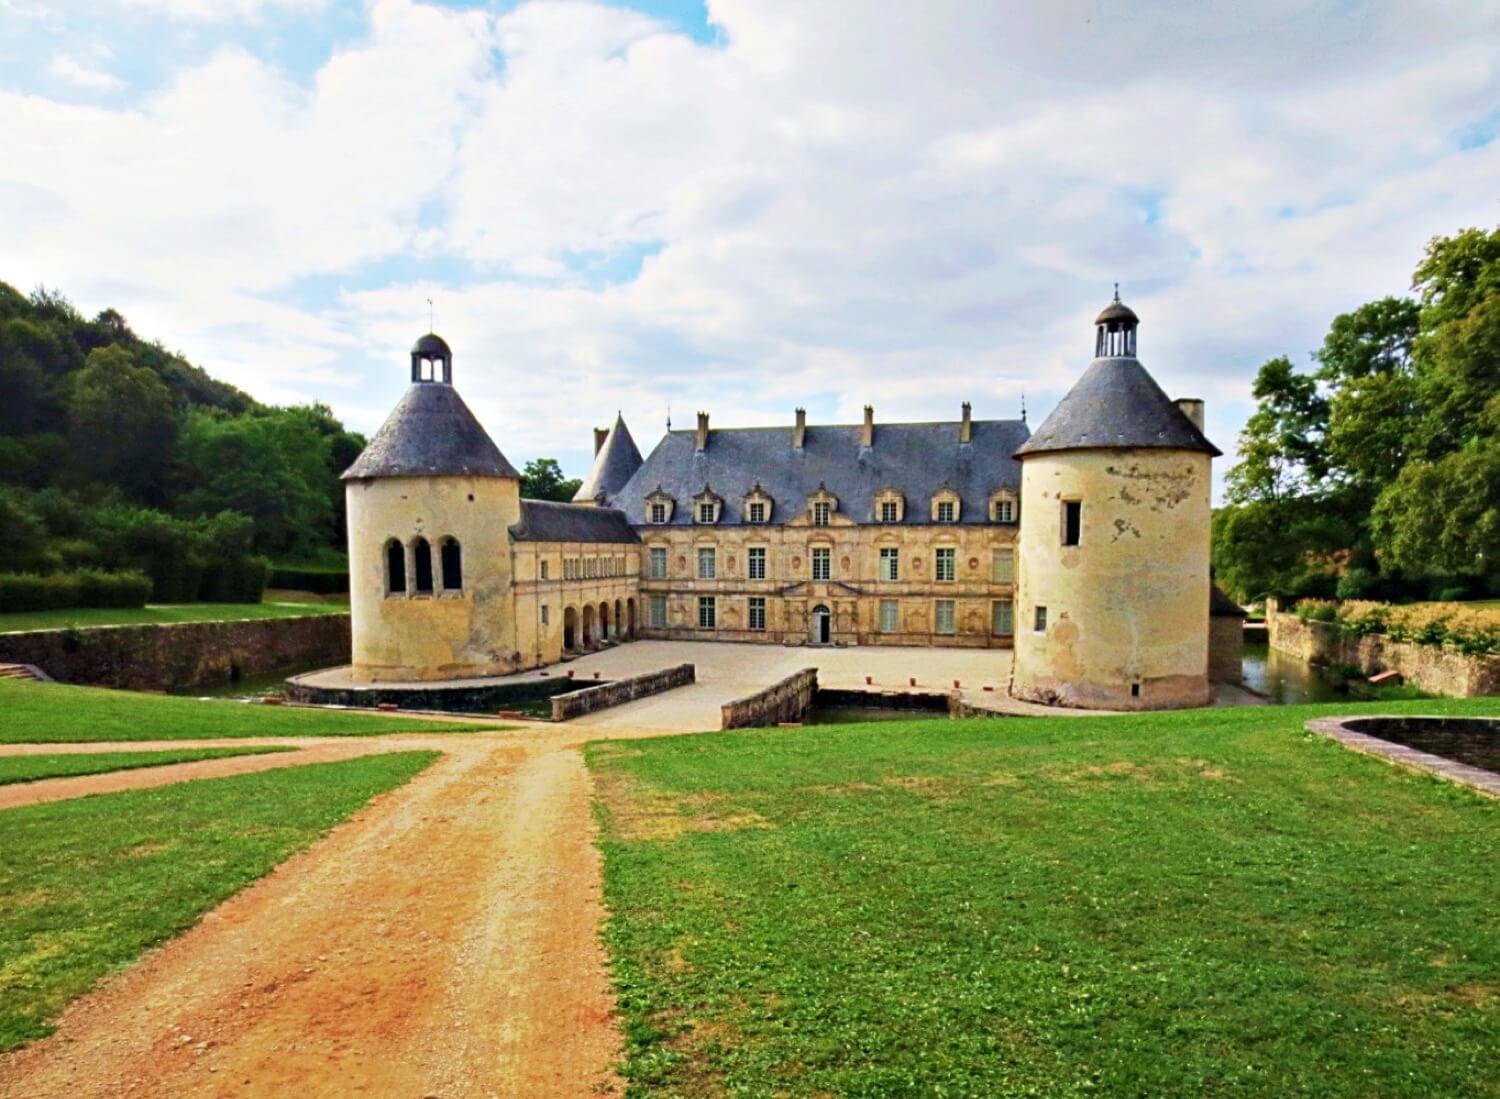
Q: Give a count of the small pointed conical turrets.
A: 1